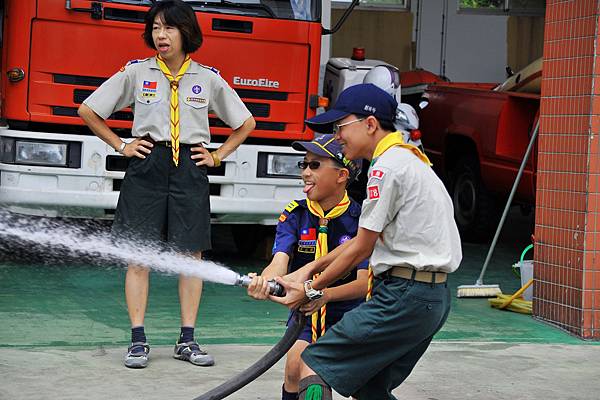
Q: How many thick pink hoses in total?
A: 0